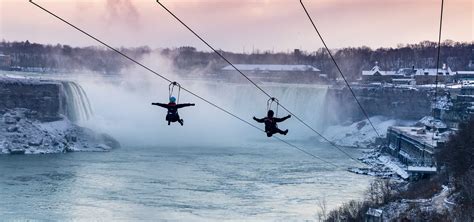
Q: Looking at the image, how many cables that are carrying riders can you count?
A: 2